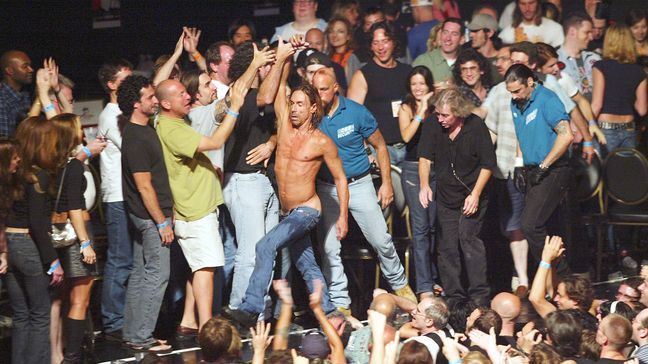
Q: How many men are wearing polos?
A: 2